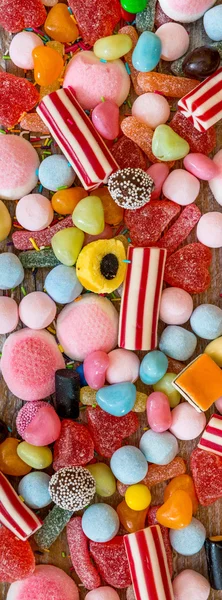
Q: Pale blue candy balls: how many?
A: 11